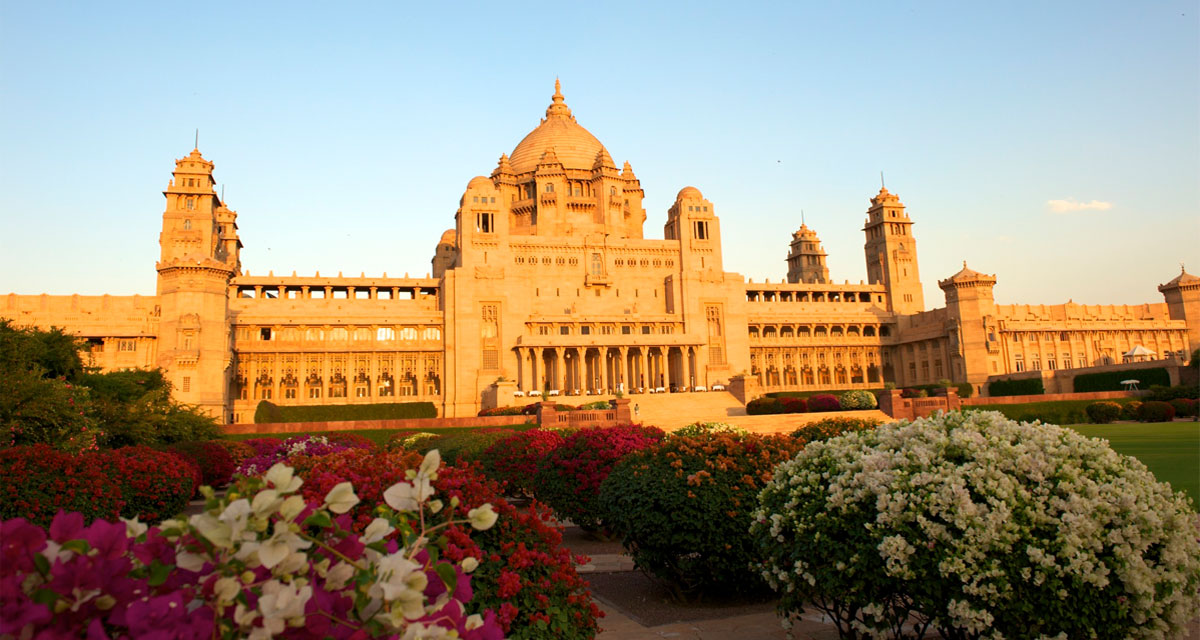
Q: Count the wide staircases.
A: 1